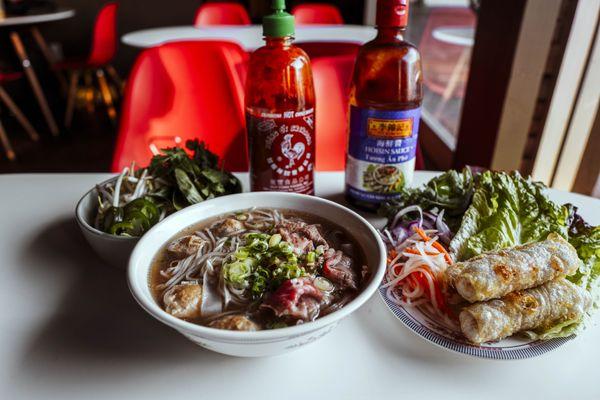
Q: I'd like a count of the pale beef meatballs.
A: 4